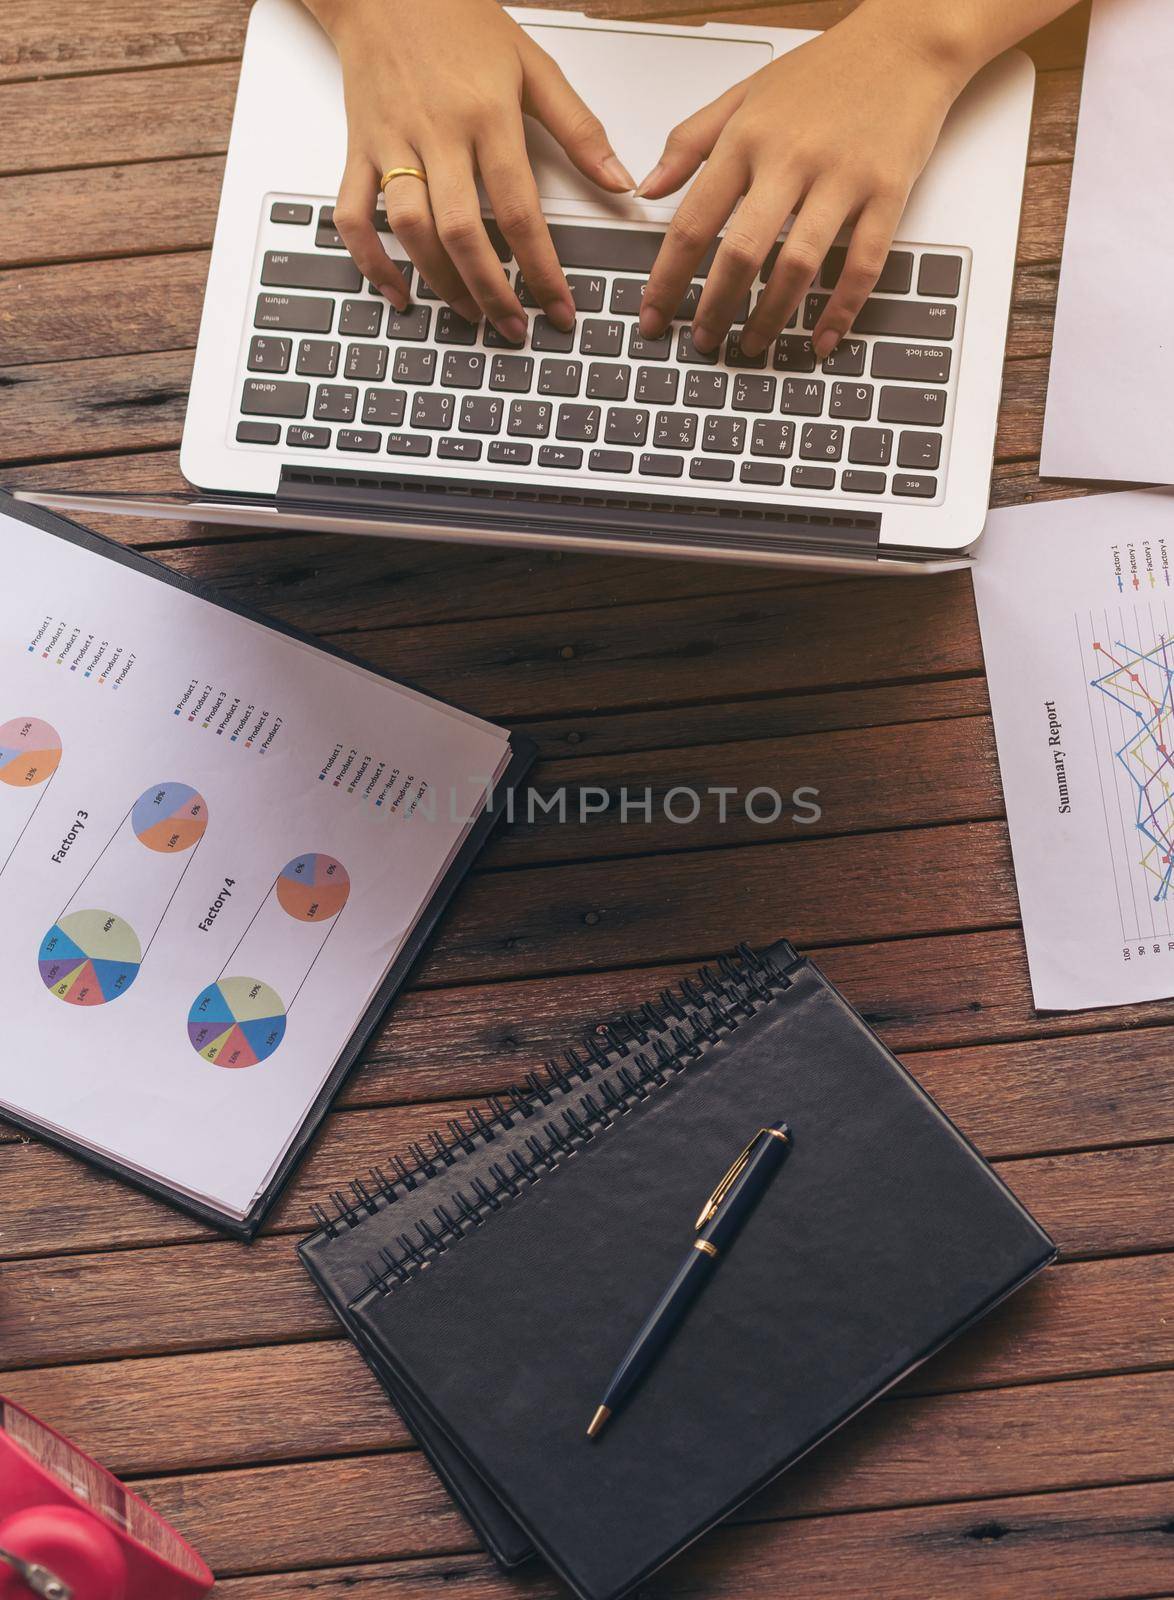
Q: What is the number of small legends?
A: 4